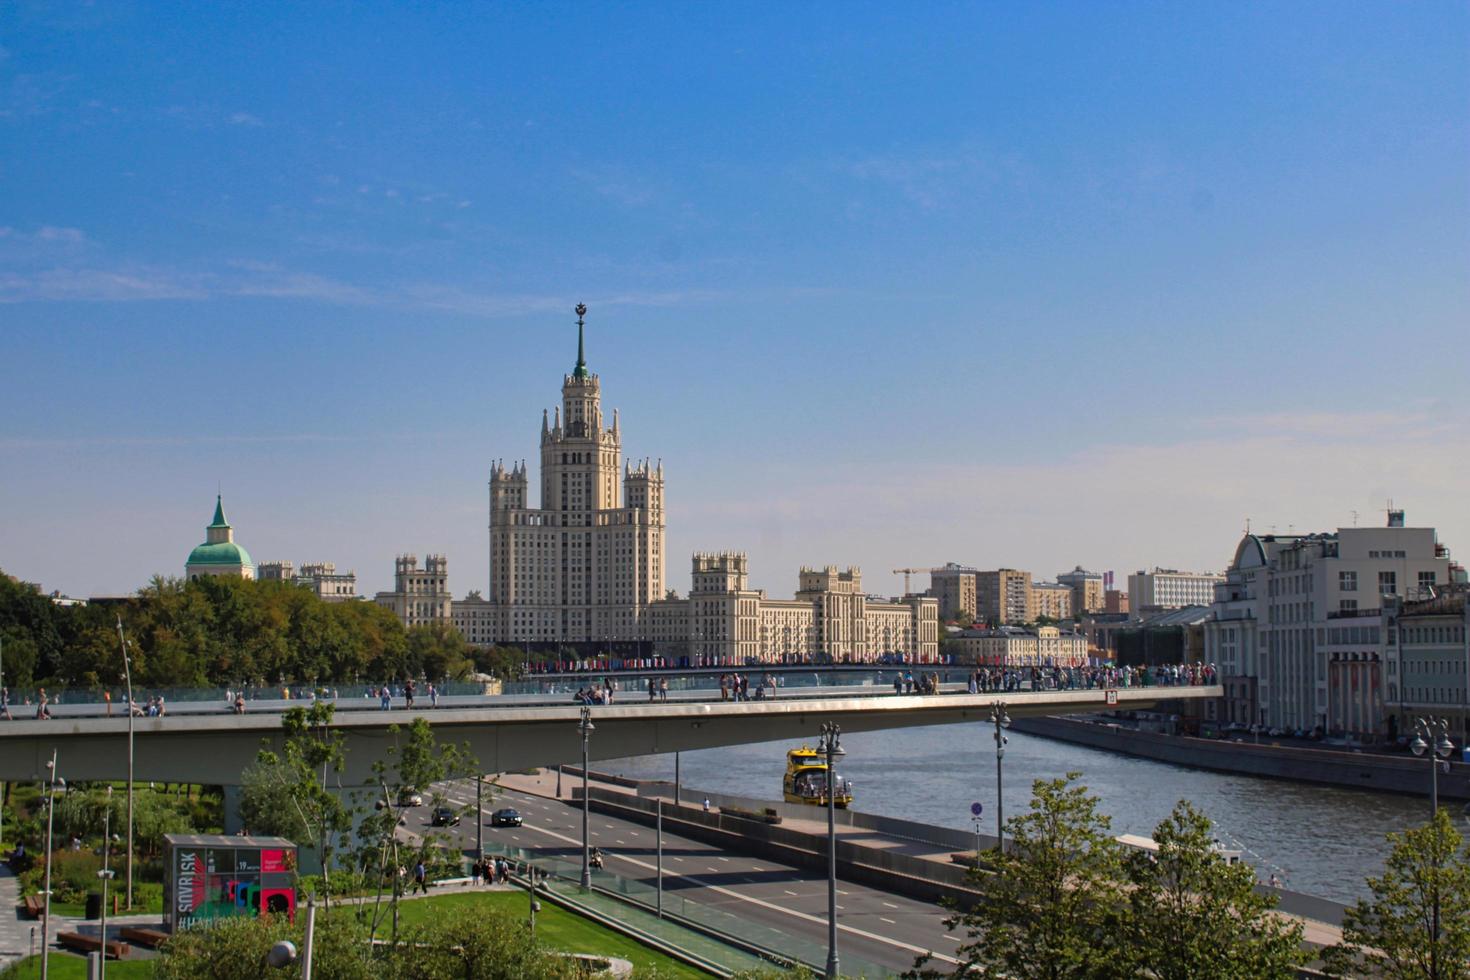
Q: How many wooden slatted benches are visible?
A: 3